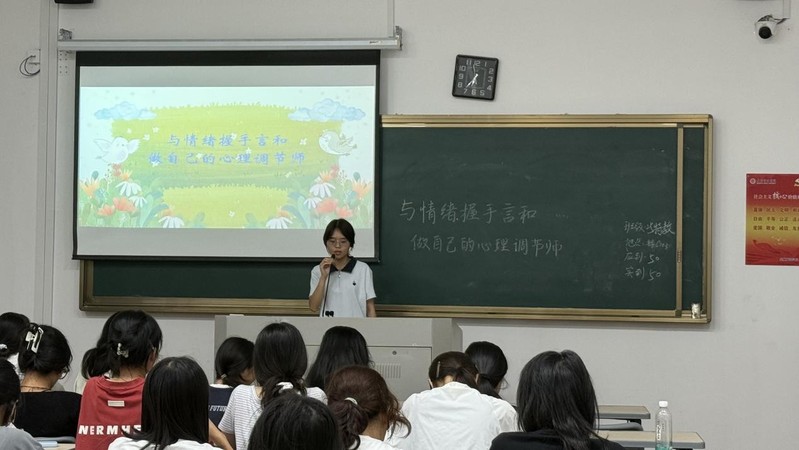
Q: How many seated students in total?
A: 14